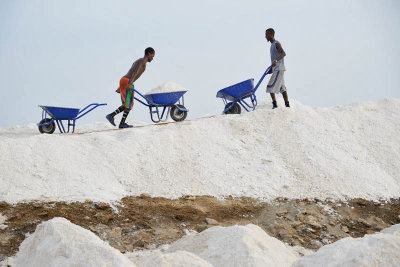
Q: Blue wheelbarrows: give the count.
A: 3